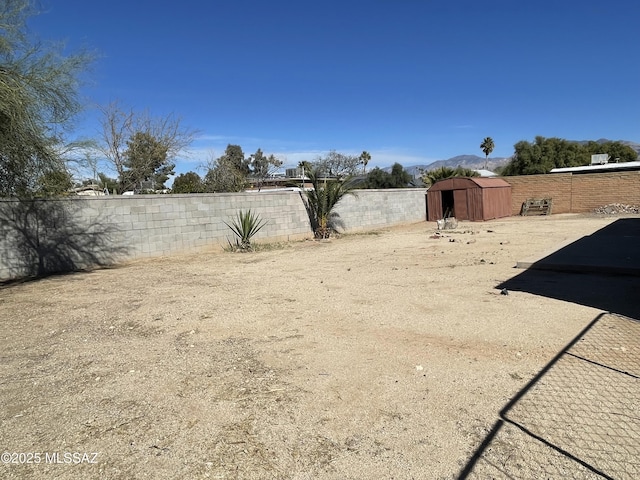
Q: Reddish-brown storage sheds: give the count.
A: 1